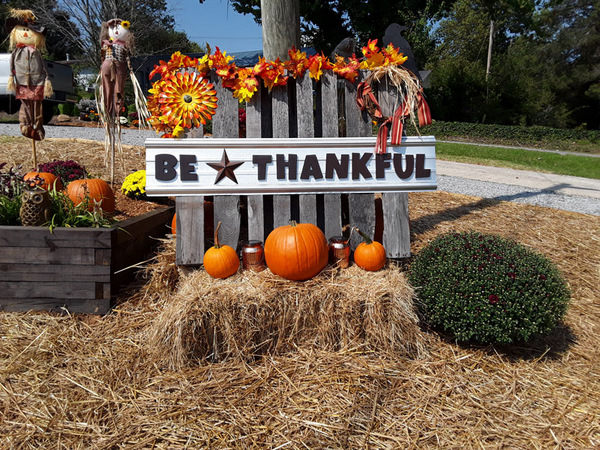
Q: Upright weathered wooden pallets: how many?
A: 1